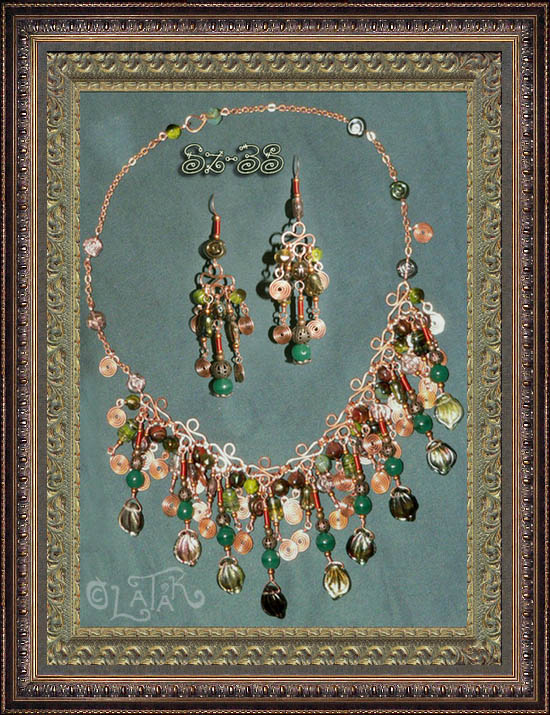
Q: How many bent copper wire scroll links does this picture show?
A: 11